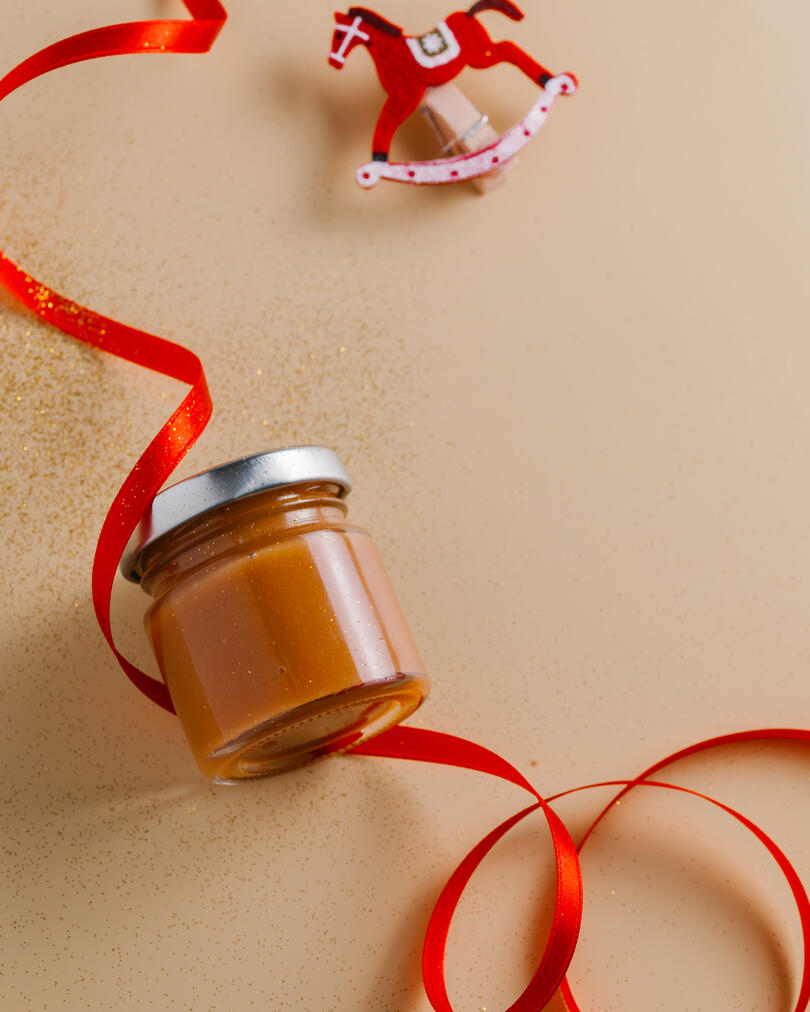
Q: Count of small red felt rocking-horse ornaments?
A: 1